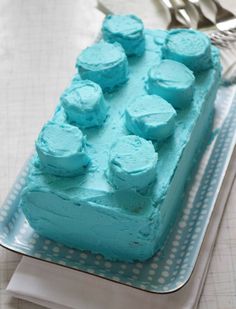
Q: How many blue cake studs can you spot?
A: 8